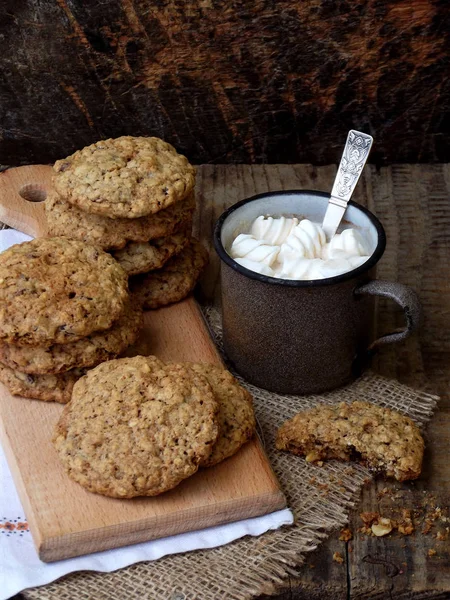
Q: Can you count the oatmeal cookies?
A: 10